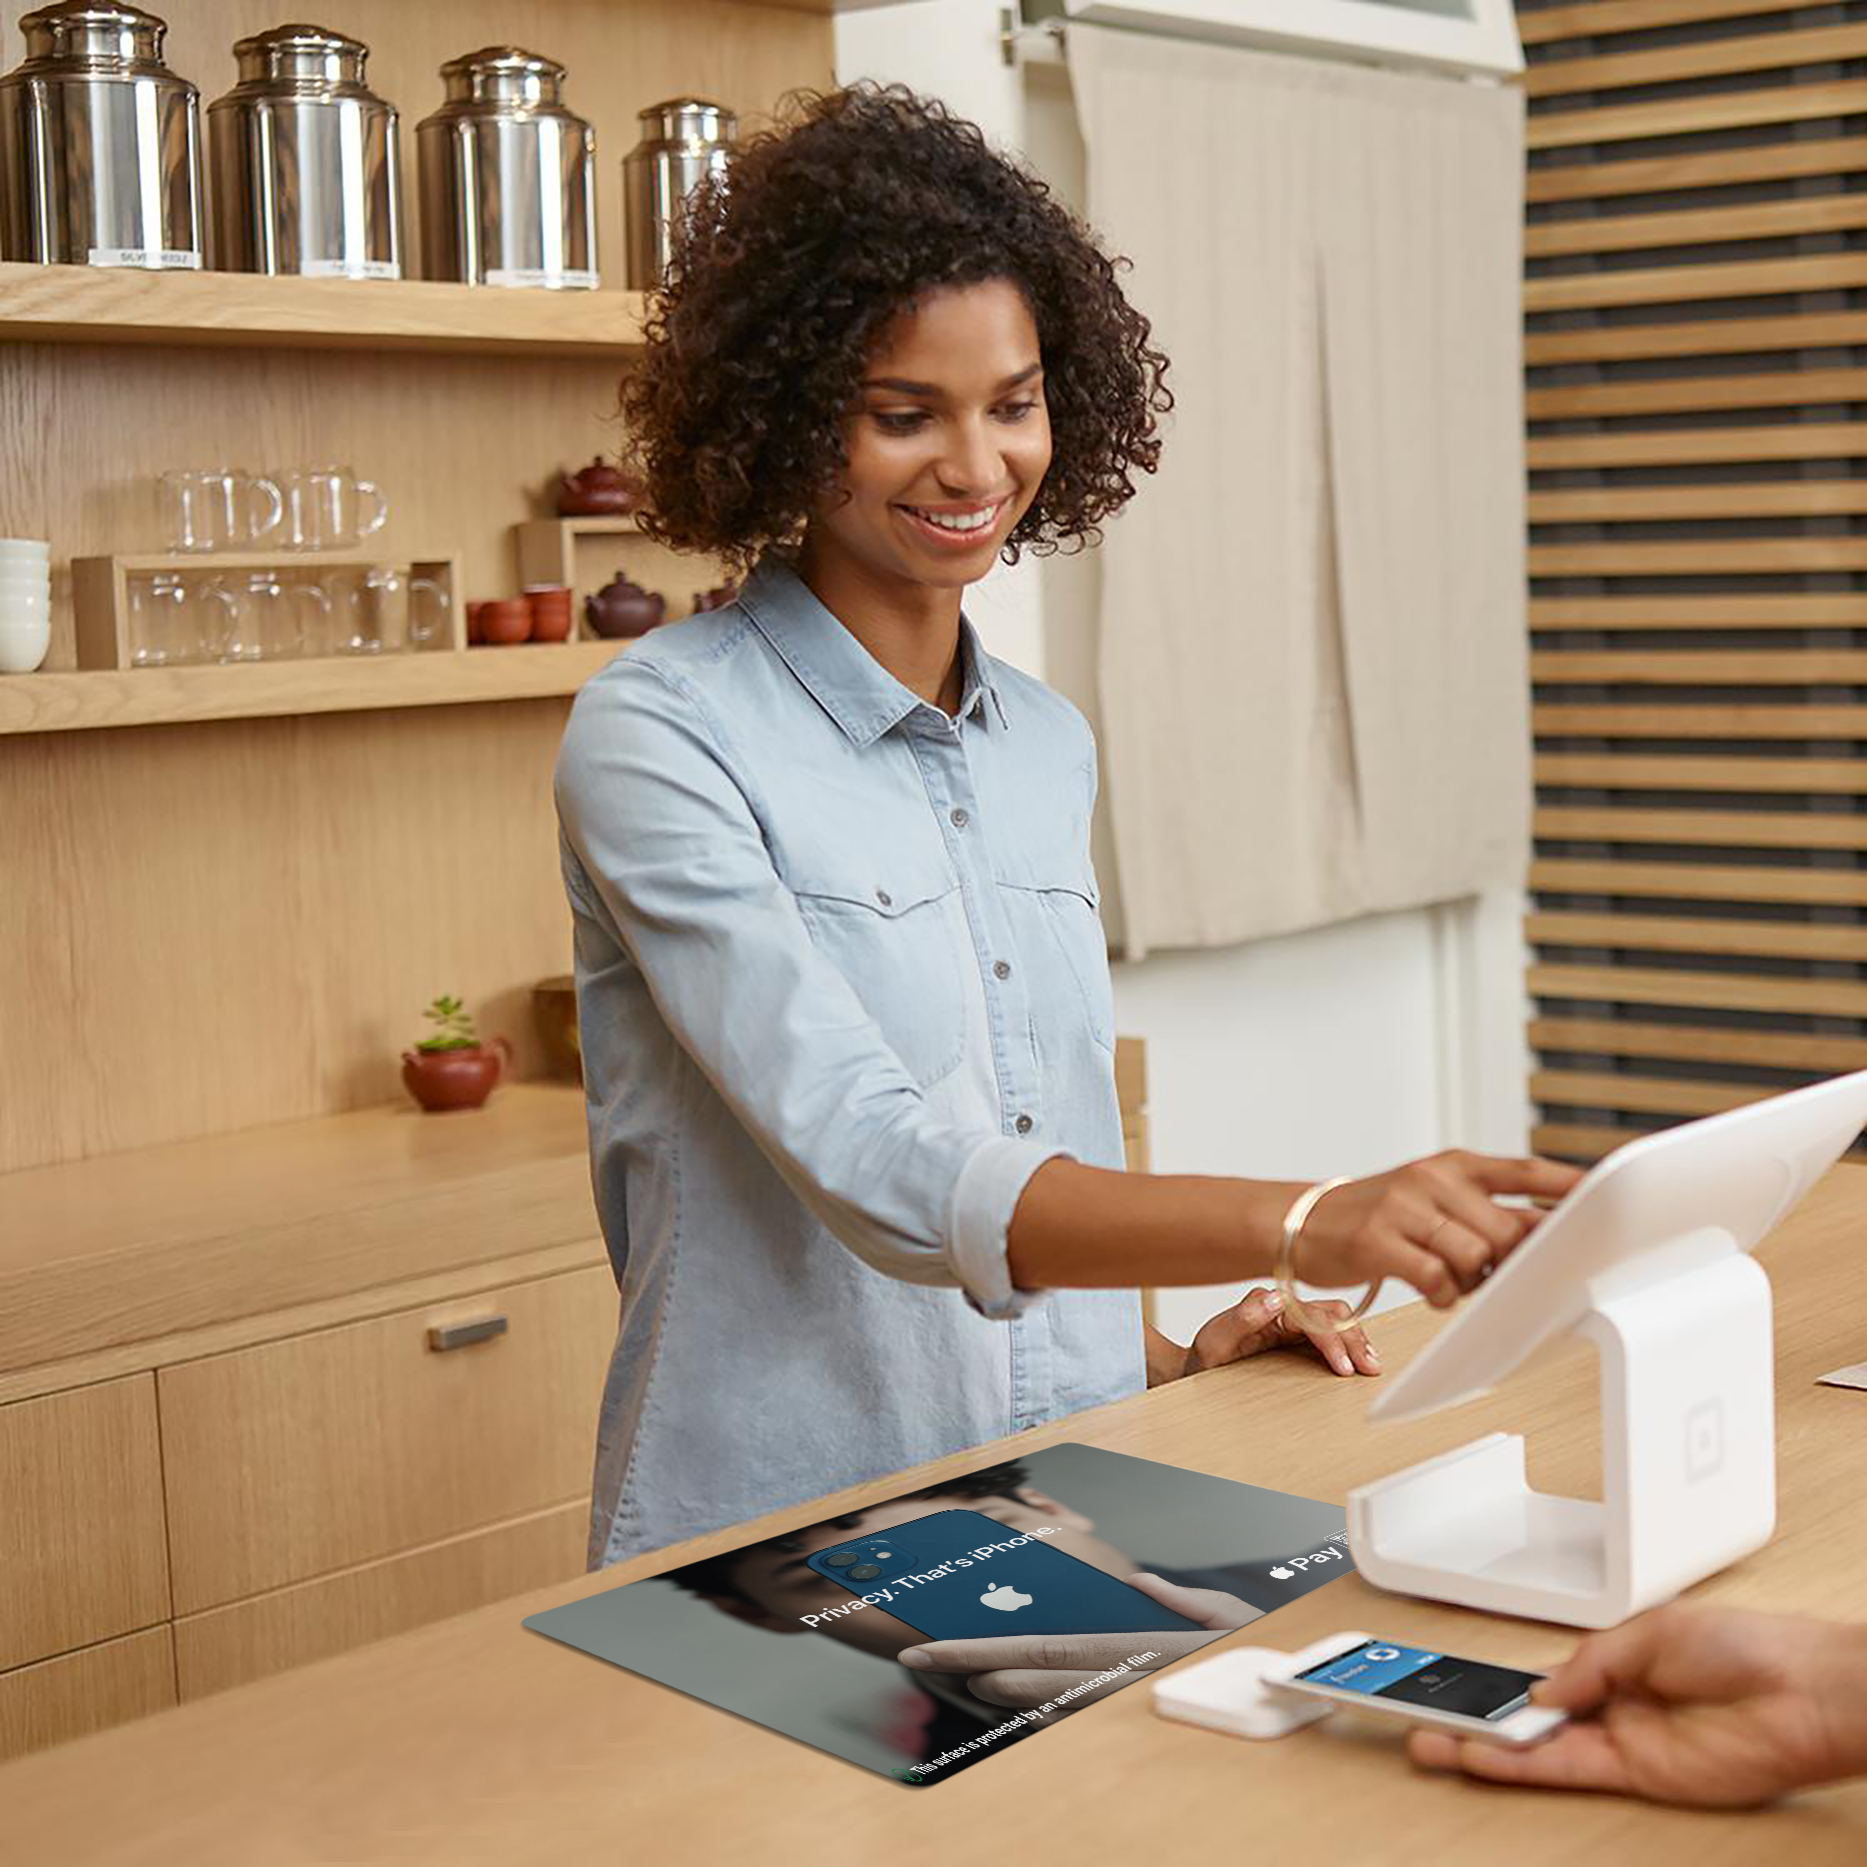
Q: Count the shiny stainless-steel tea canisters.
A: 4